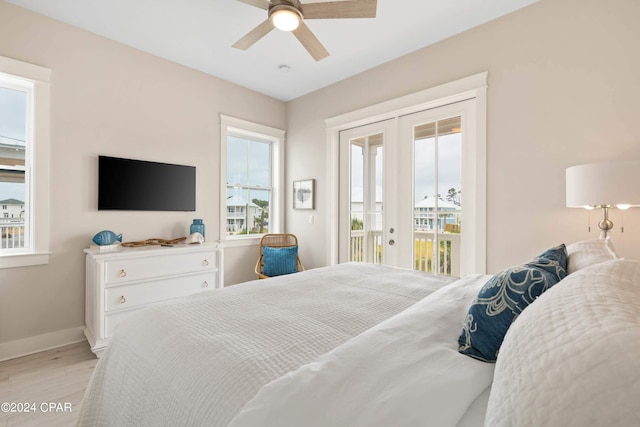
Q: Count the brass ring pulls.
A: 4